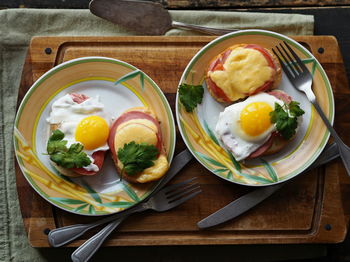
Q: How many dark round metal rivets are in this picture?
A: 4